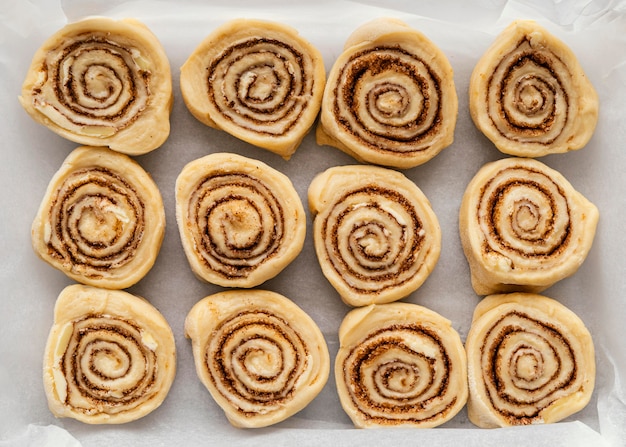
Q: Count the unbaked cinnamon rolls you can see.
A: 12